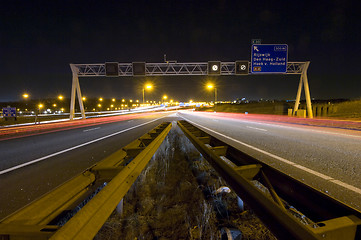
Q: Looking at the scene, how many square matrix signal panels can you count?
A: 4